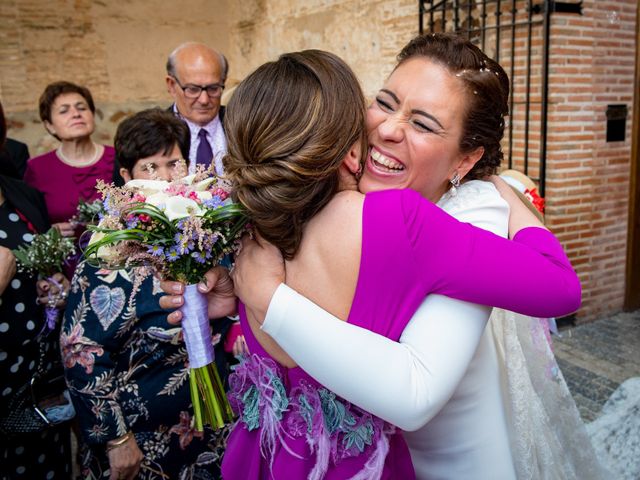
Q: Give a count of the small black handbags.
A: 1